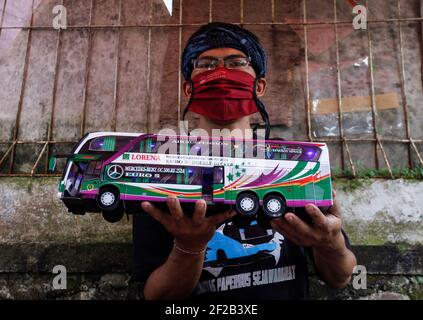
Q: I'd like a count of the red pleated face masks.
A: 1